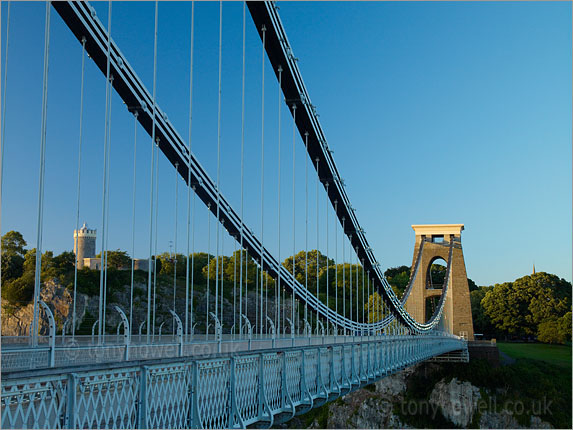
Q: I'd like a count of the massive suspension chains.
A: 2